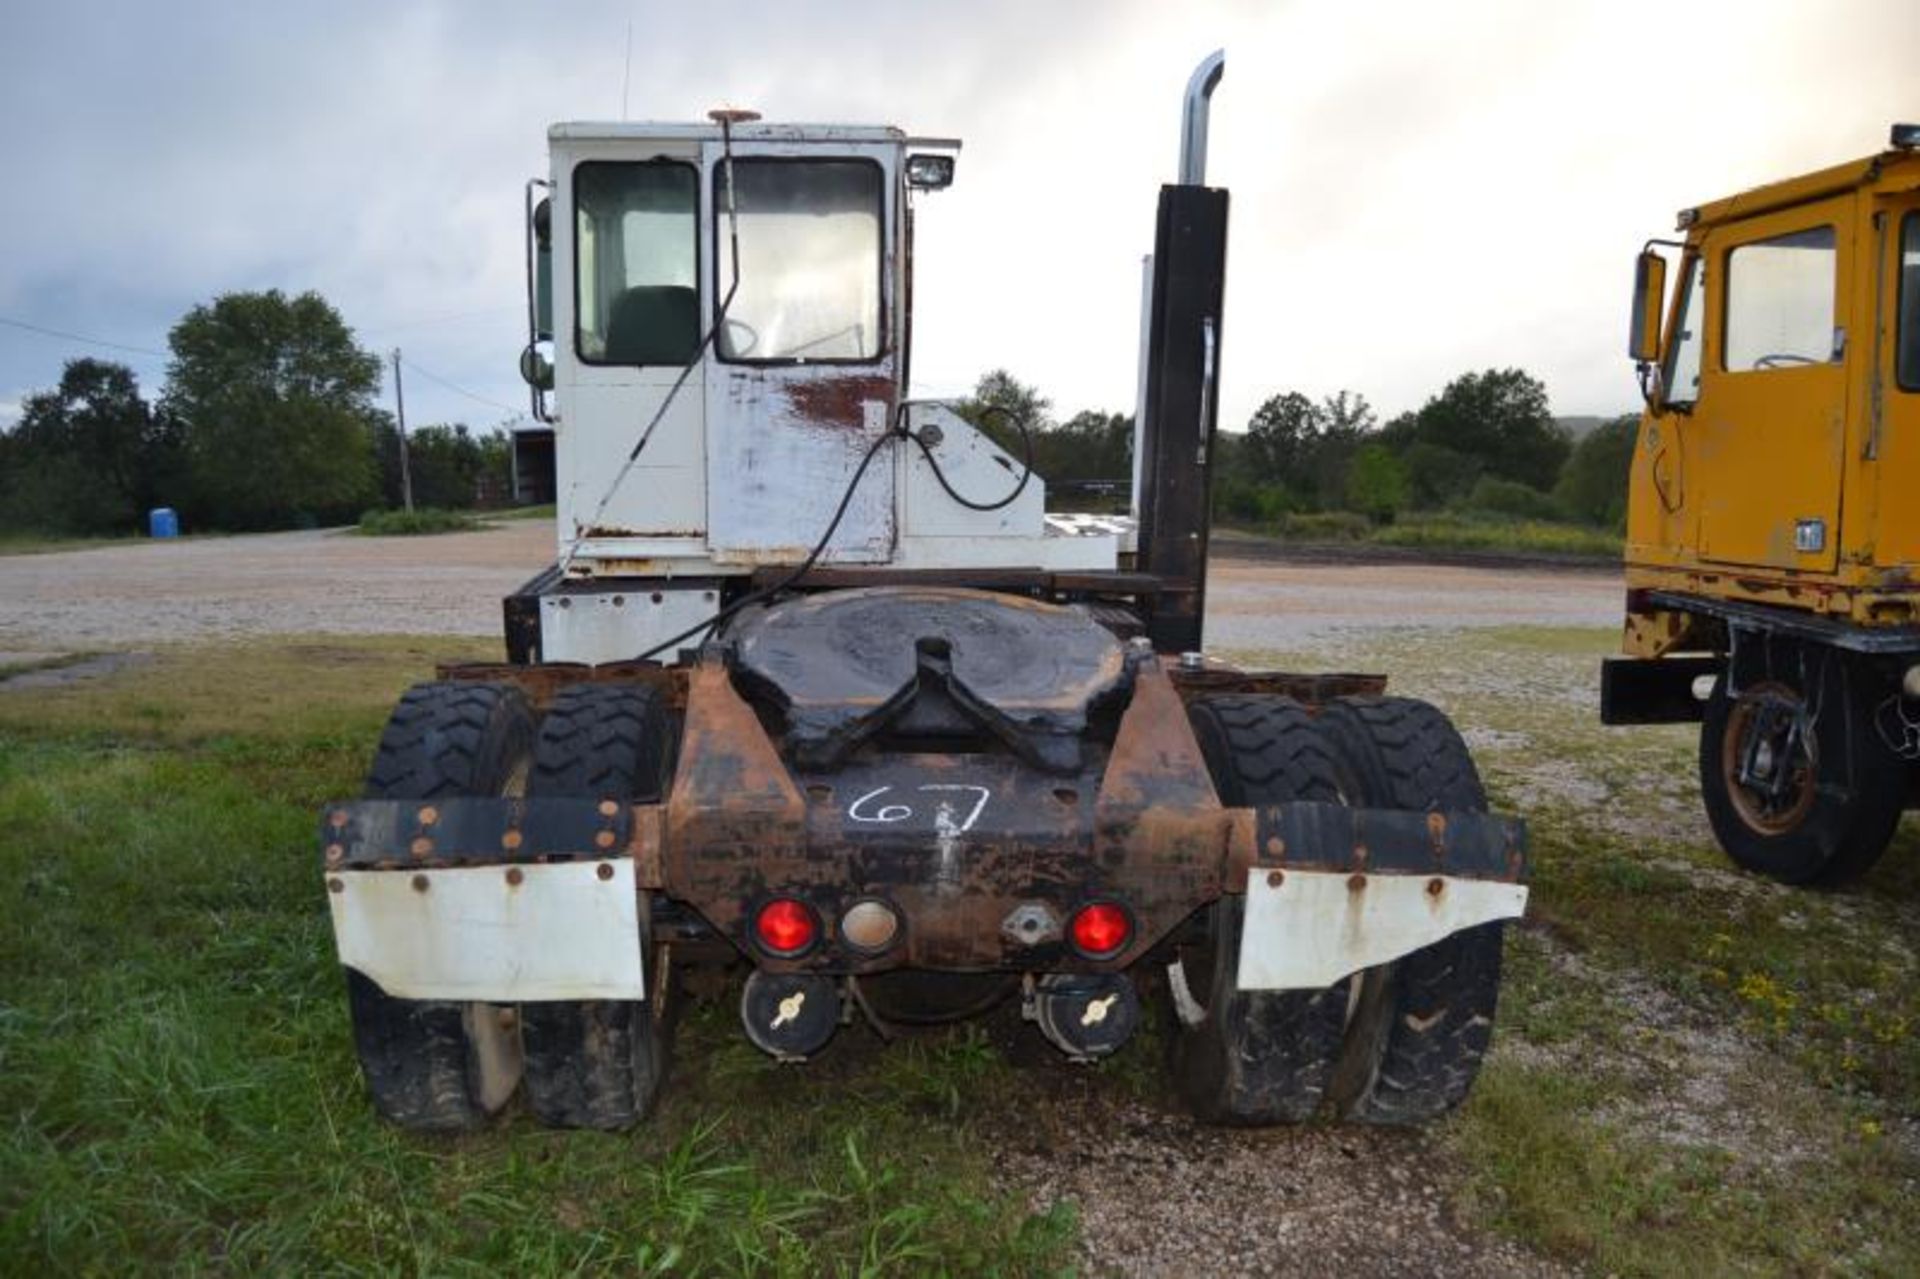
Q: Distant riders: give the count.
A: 0